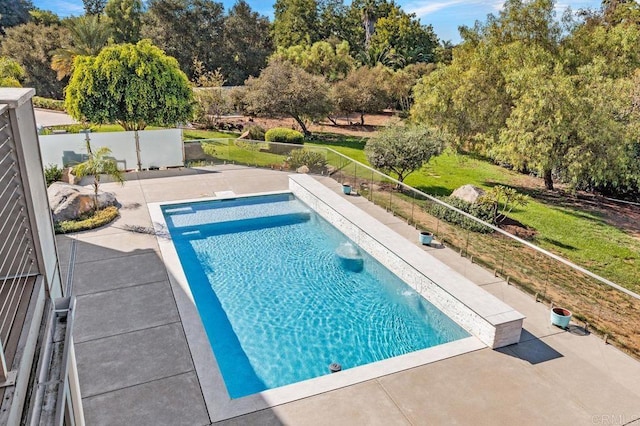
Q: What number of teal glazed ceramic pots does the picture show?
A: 3